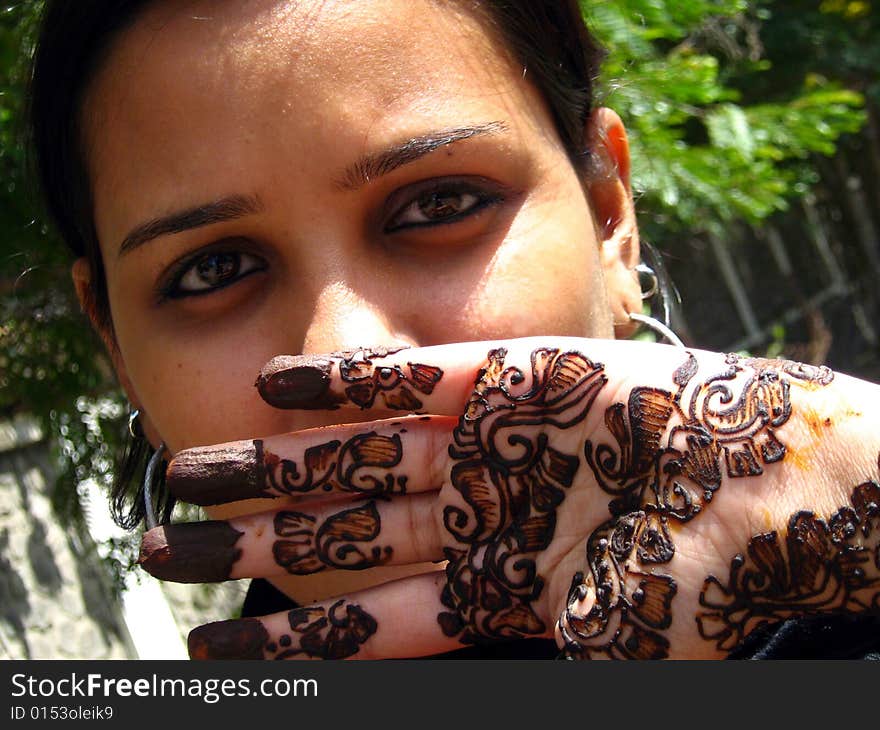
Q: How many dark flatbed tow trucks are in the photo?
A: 0